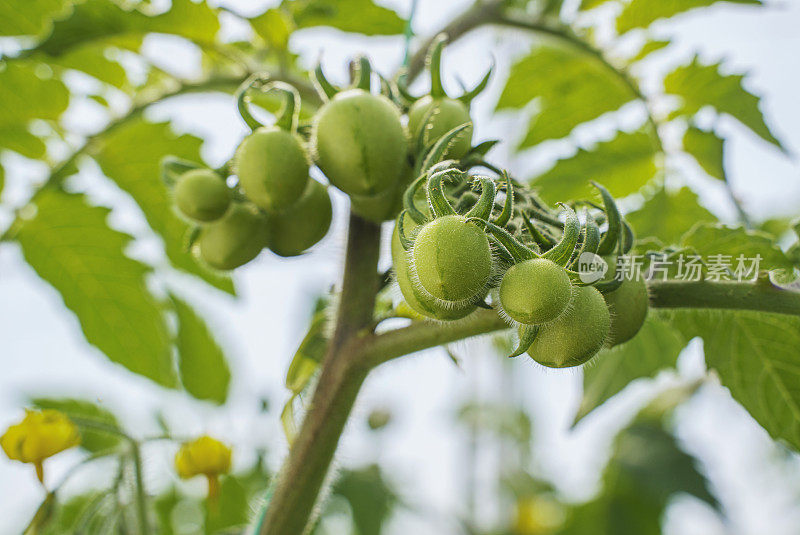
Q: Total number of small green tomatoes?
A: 12